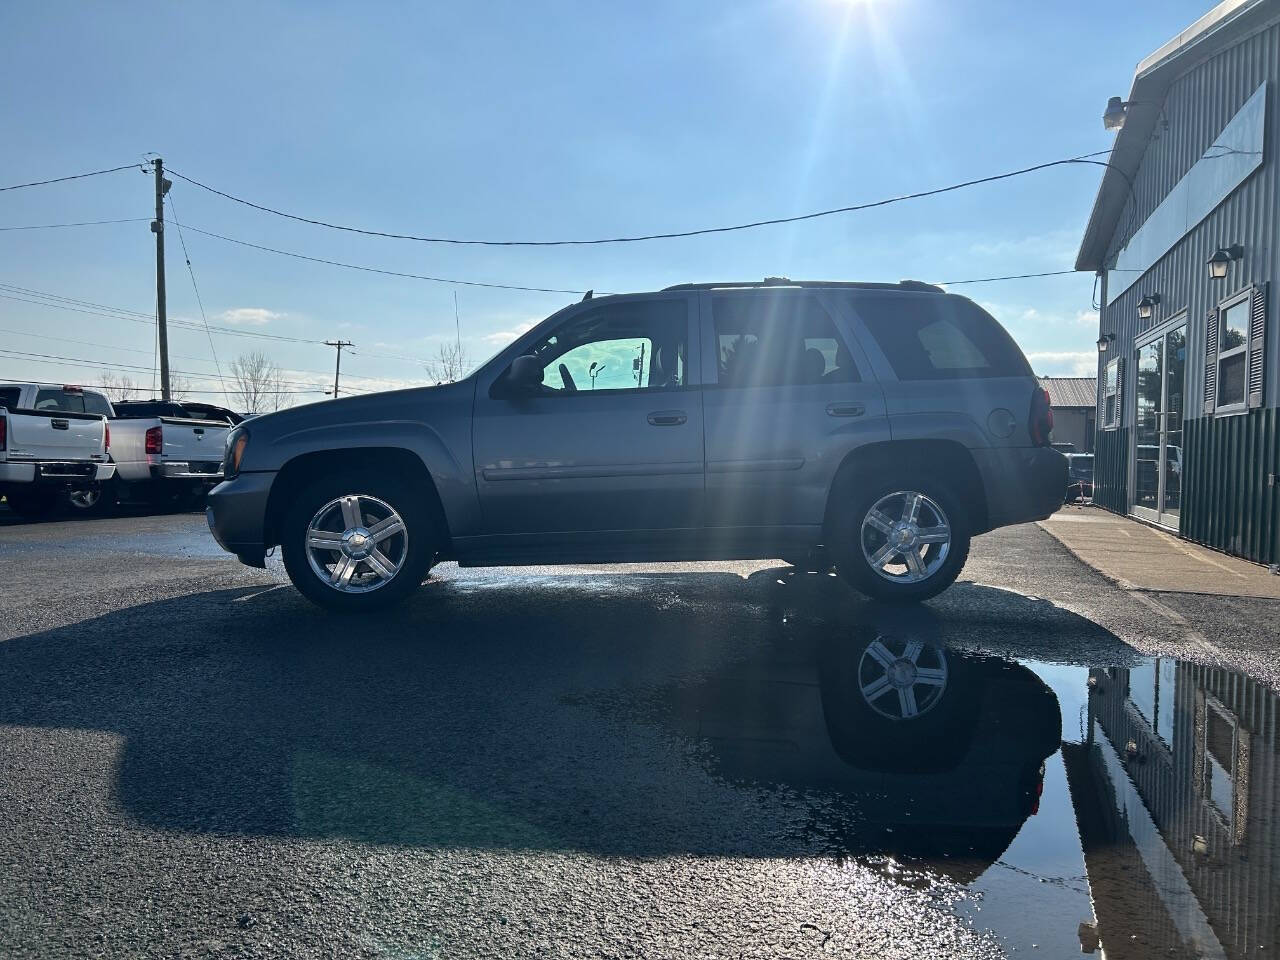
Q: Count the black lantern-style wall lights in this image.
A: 3